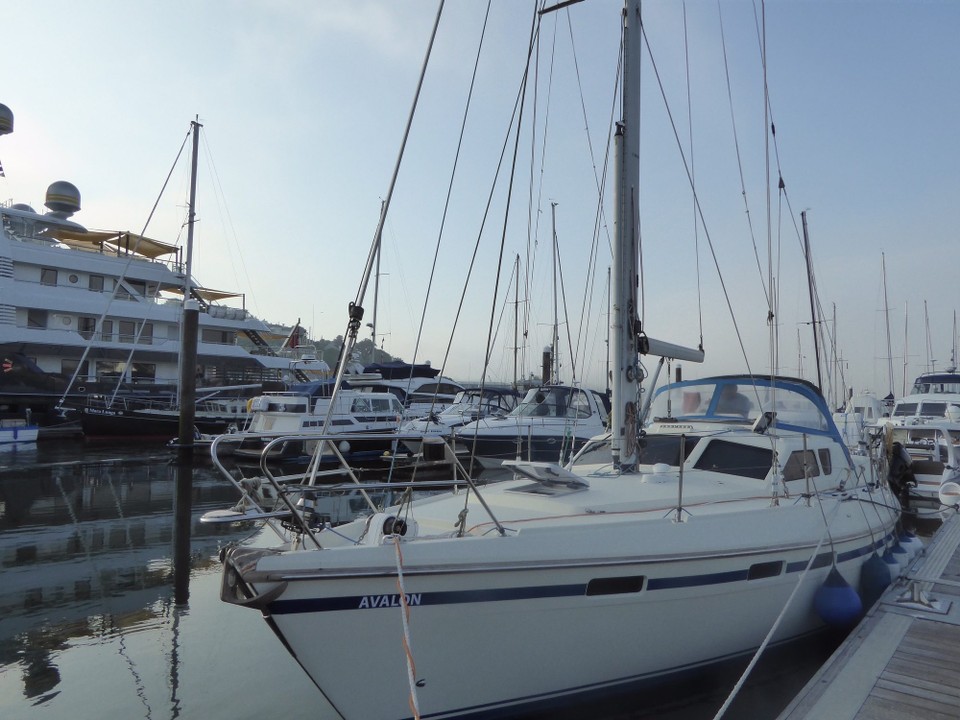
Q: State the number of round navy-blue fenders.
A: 2